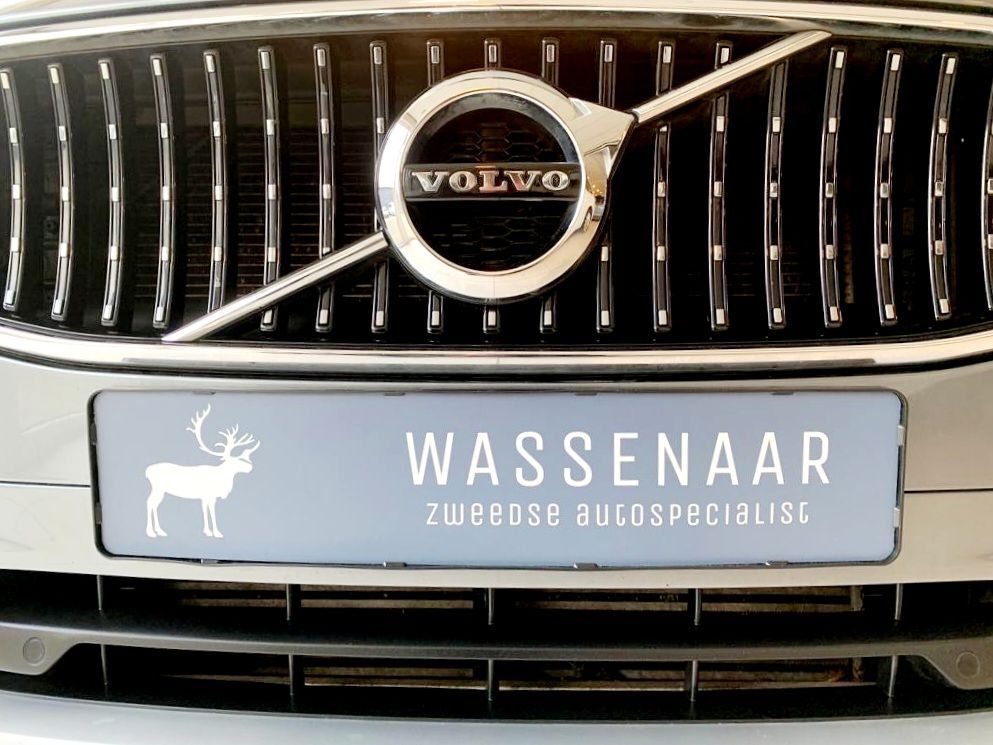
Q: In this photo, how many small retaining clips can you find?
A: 12